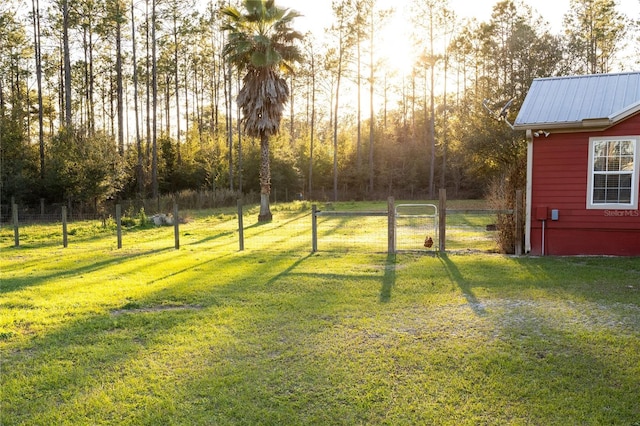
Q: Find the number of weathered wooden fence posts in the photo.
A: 9